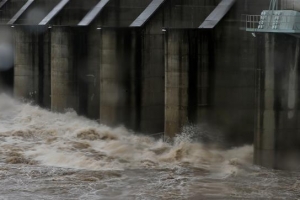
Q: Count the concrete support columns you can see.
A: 5